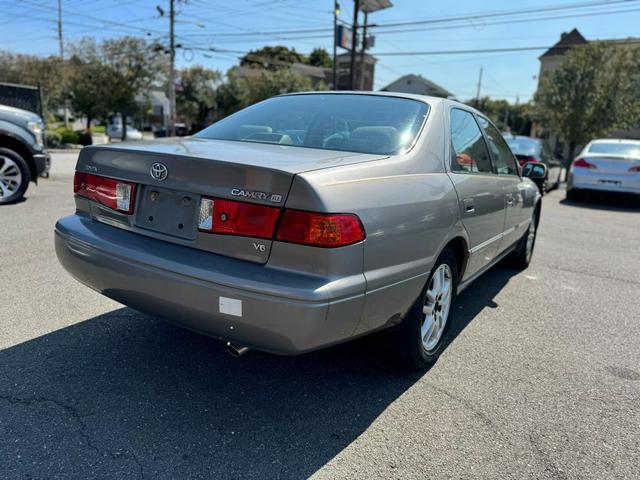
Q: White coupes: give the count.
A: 1